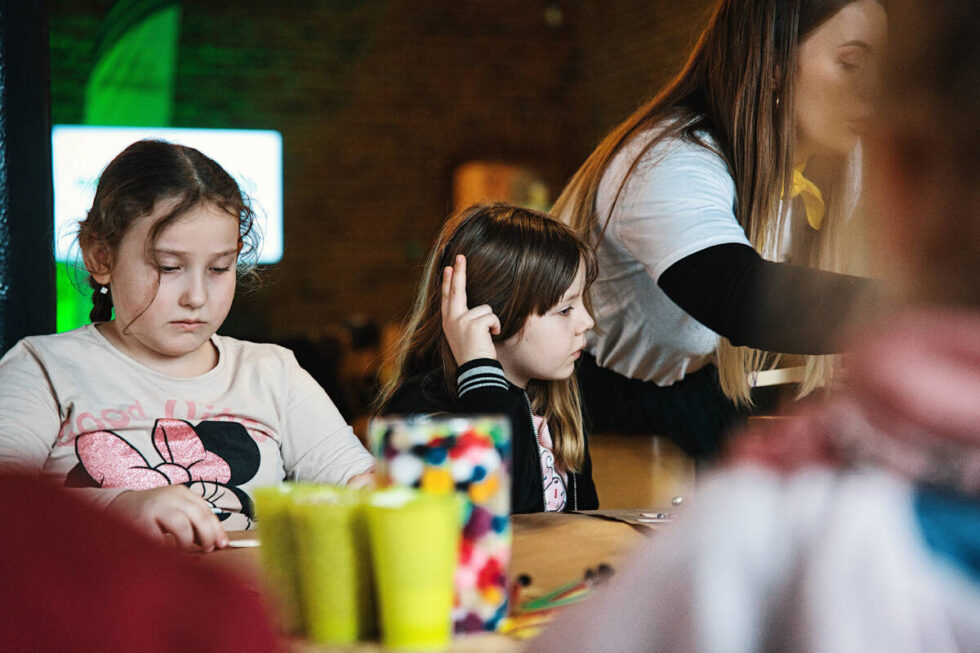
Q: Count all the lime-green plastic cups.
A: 3